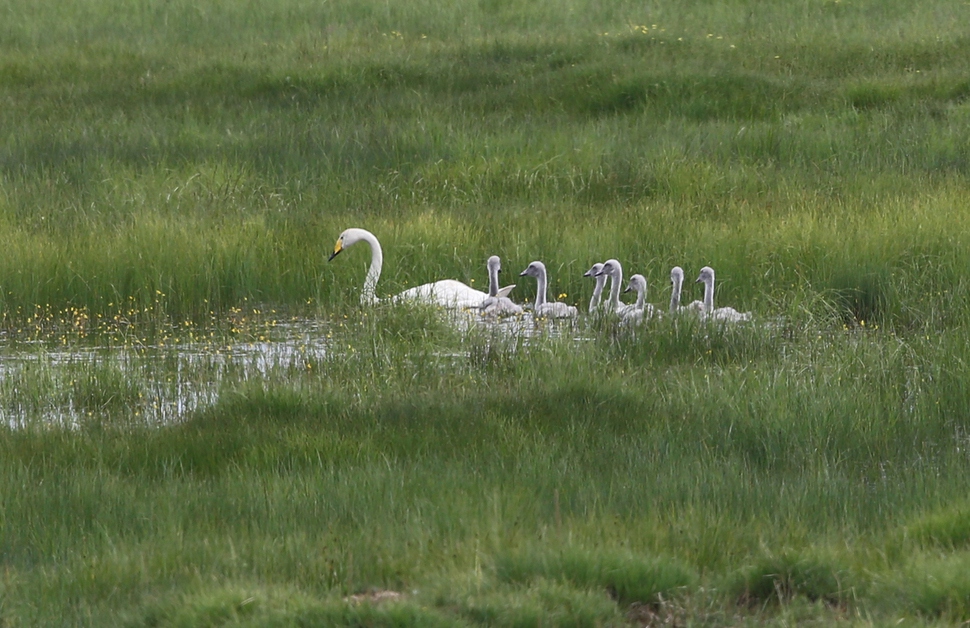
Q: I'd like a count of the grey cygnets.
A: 7